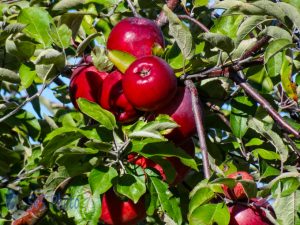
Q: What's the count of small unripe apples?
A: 0